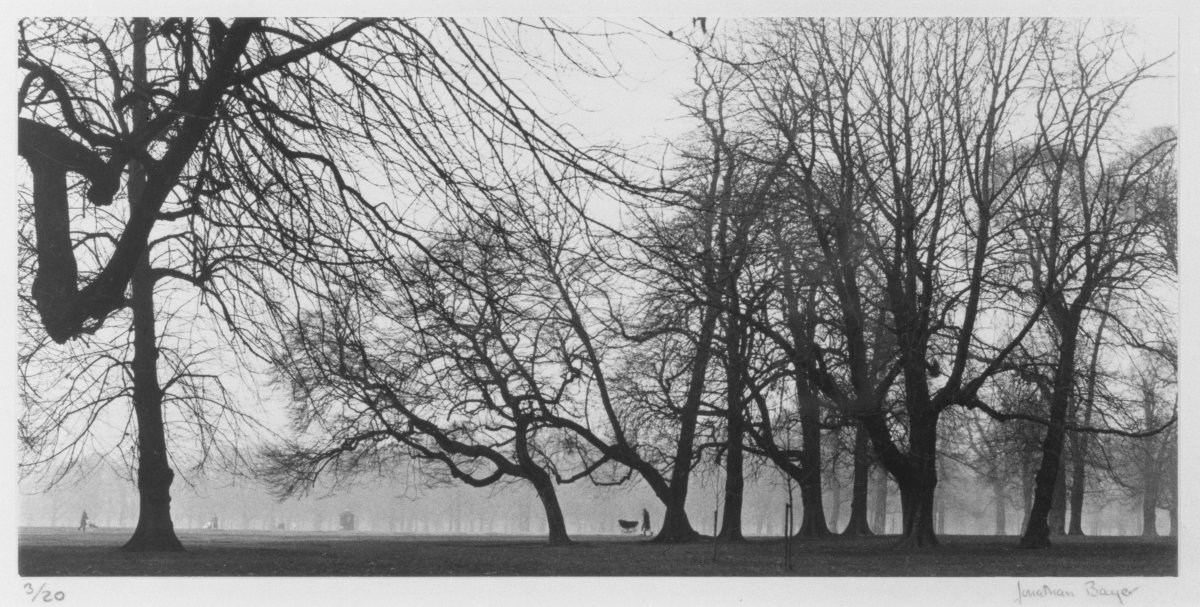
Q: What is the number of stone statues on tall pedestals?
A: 0